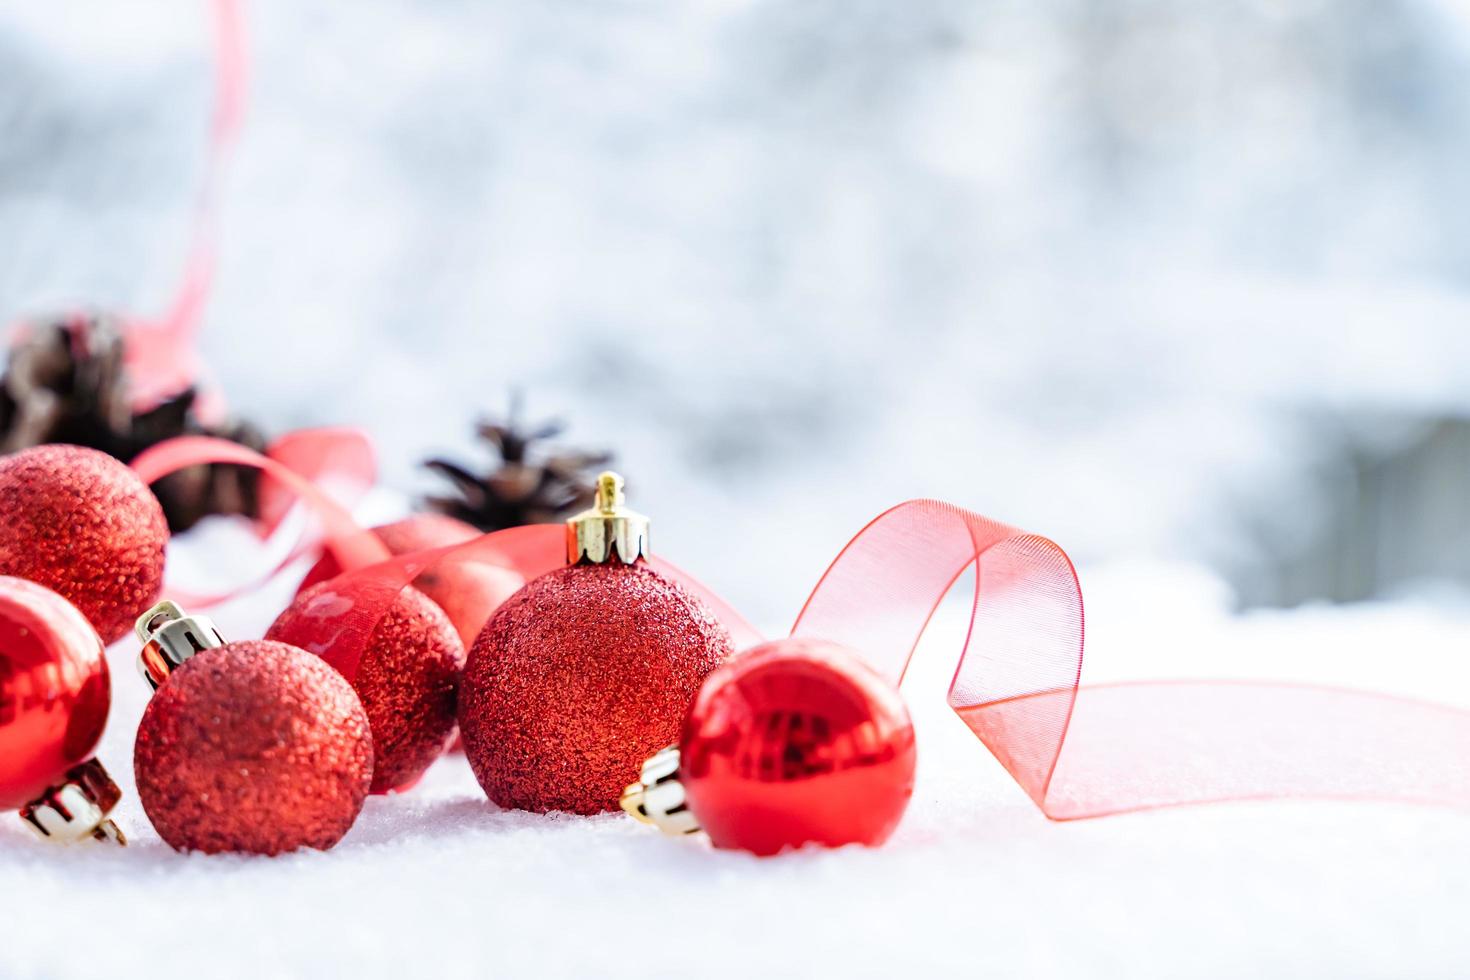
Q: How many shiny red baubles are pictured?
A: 2